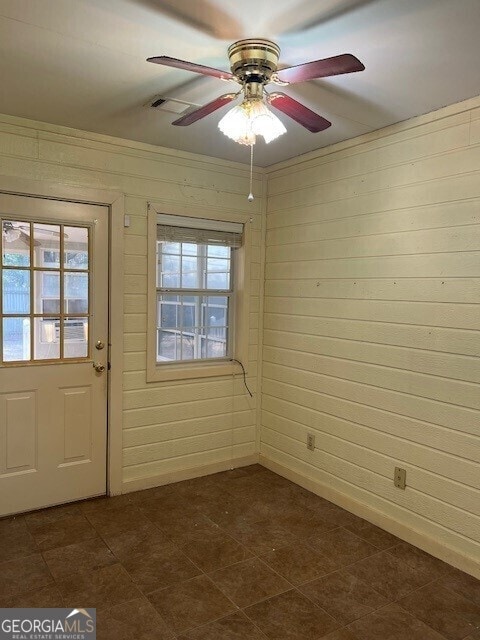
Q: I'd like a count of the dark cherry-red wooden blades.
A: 4